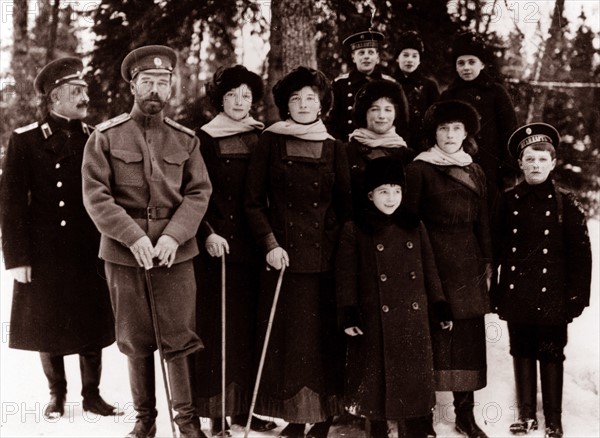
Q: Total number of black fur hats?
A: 7